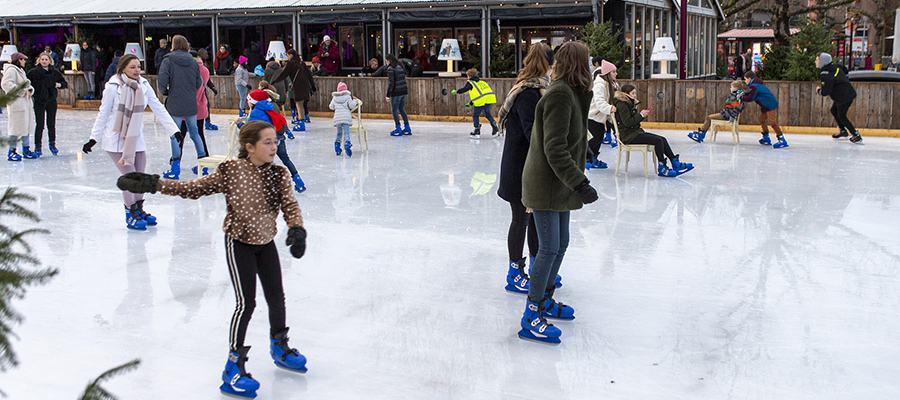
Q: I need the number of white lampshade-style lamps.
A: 6